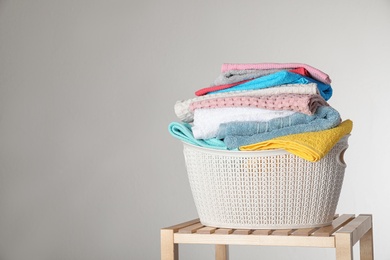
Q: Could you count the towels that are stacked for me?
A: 10